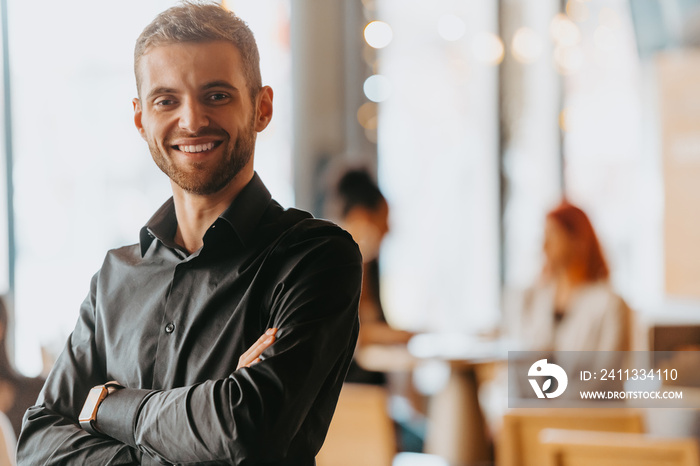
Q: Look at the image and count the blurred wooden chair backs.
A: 3